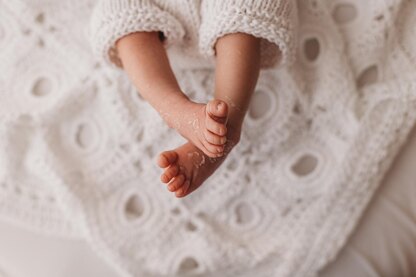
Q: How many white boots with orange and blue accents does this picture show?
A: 0